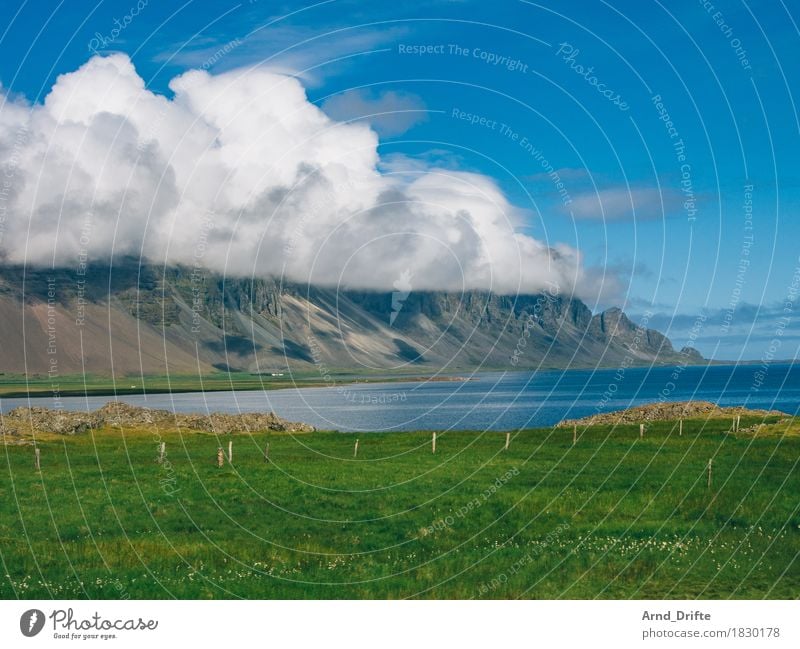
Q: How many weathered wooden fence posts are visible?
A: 14